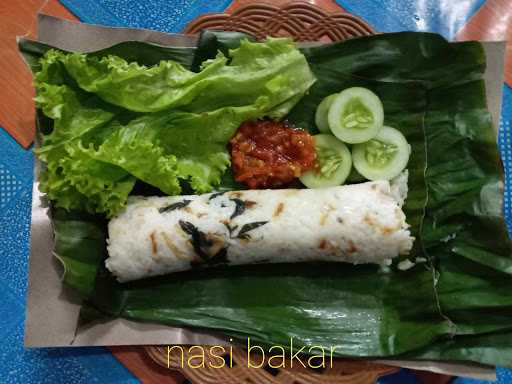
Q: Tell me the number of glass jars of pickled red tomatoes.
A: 0